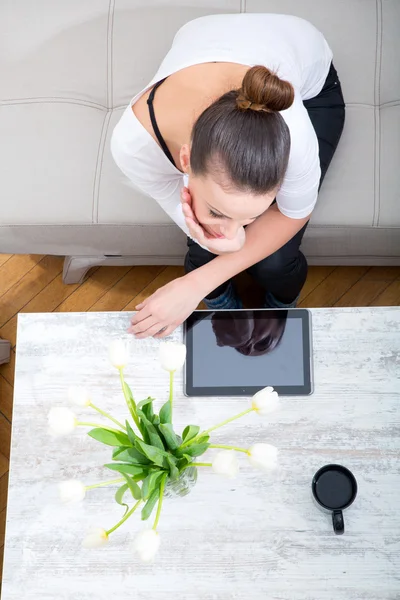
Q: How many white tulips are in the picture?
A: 10